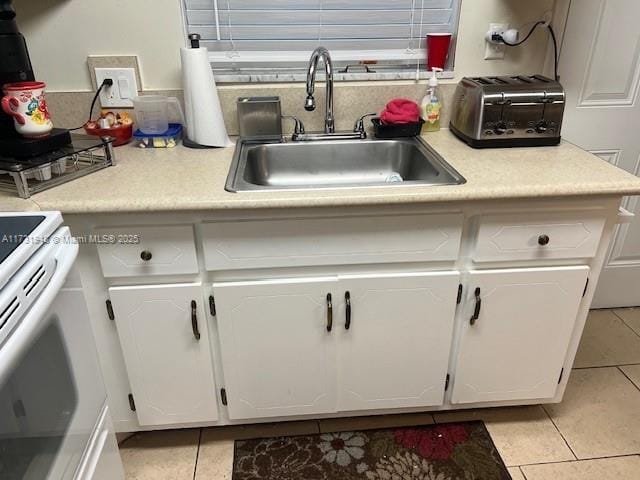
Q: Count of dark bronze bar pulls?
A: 4